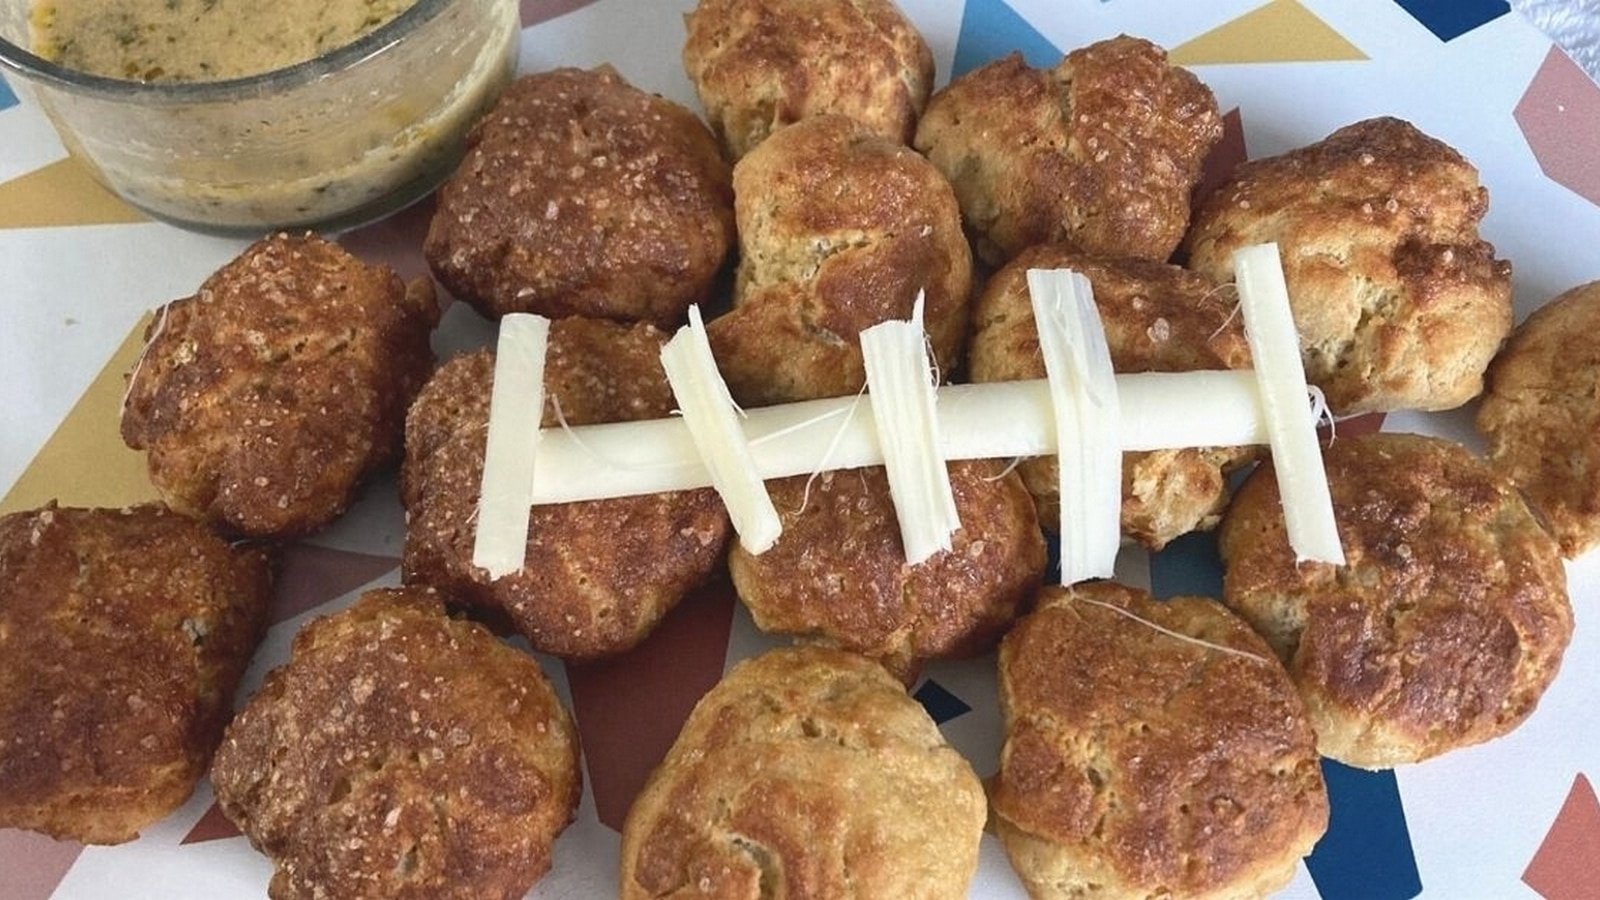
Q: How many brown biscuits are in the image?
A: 15